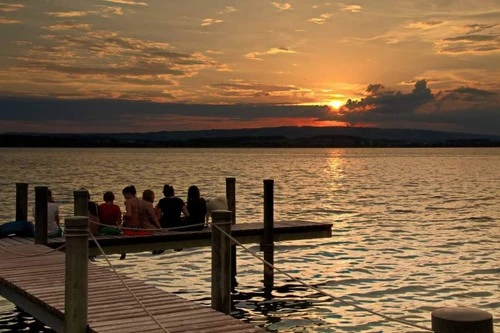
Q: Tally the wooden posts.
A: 8